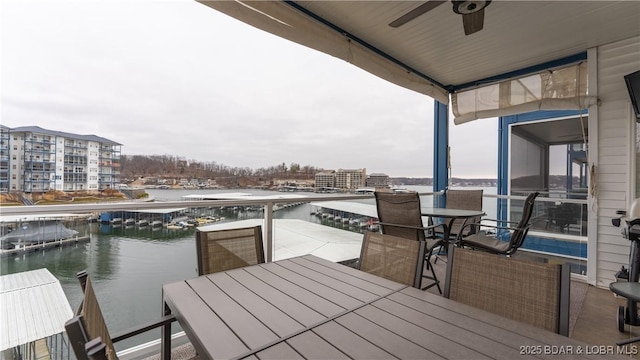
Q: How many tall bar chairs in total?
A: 3